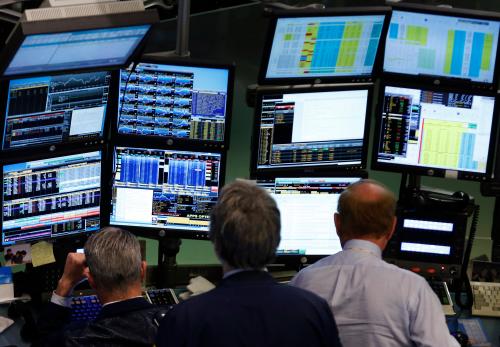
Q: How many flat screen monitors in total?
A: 10